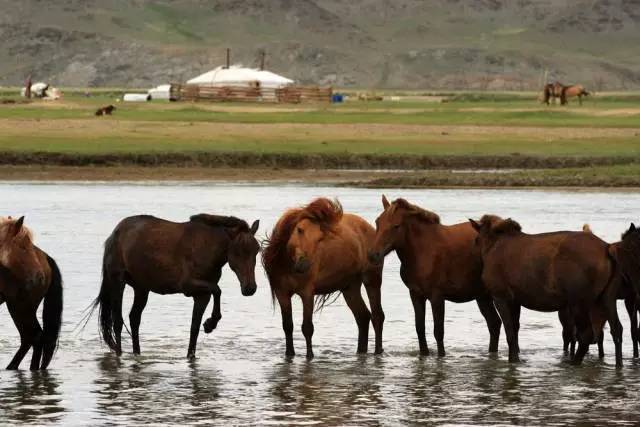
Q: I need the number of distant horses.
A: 2